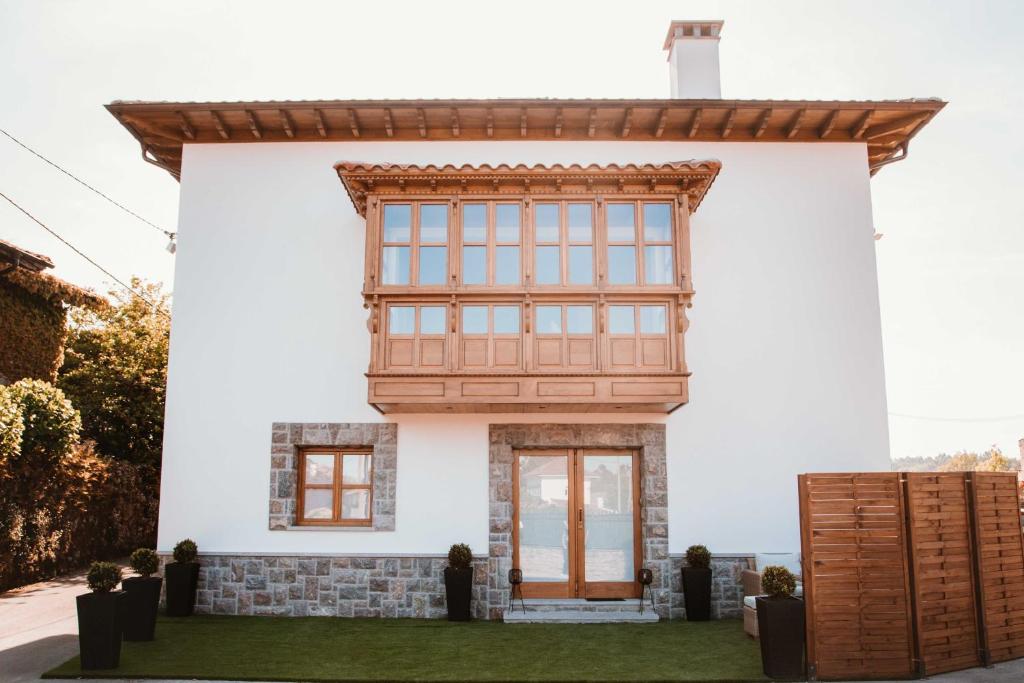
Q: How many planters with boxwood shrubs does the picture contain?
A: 6